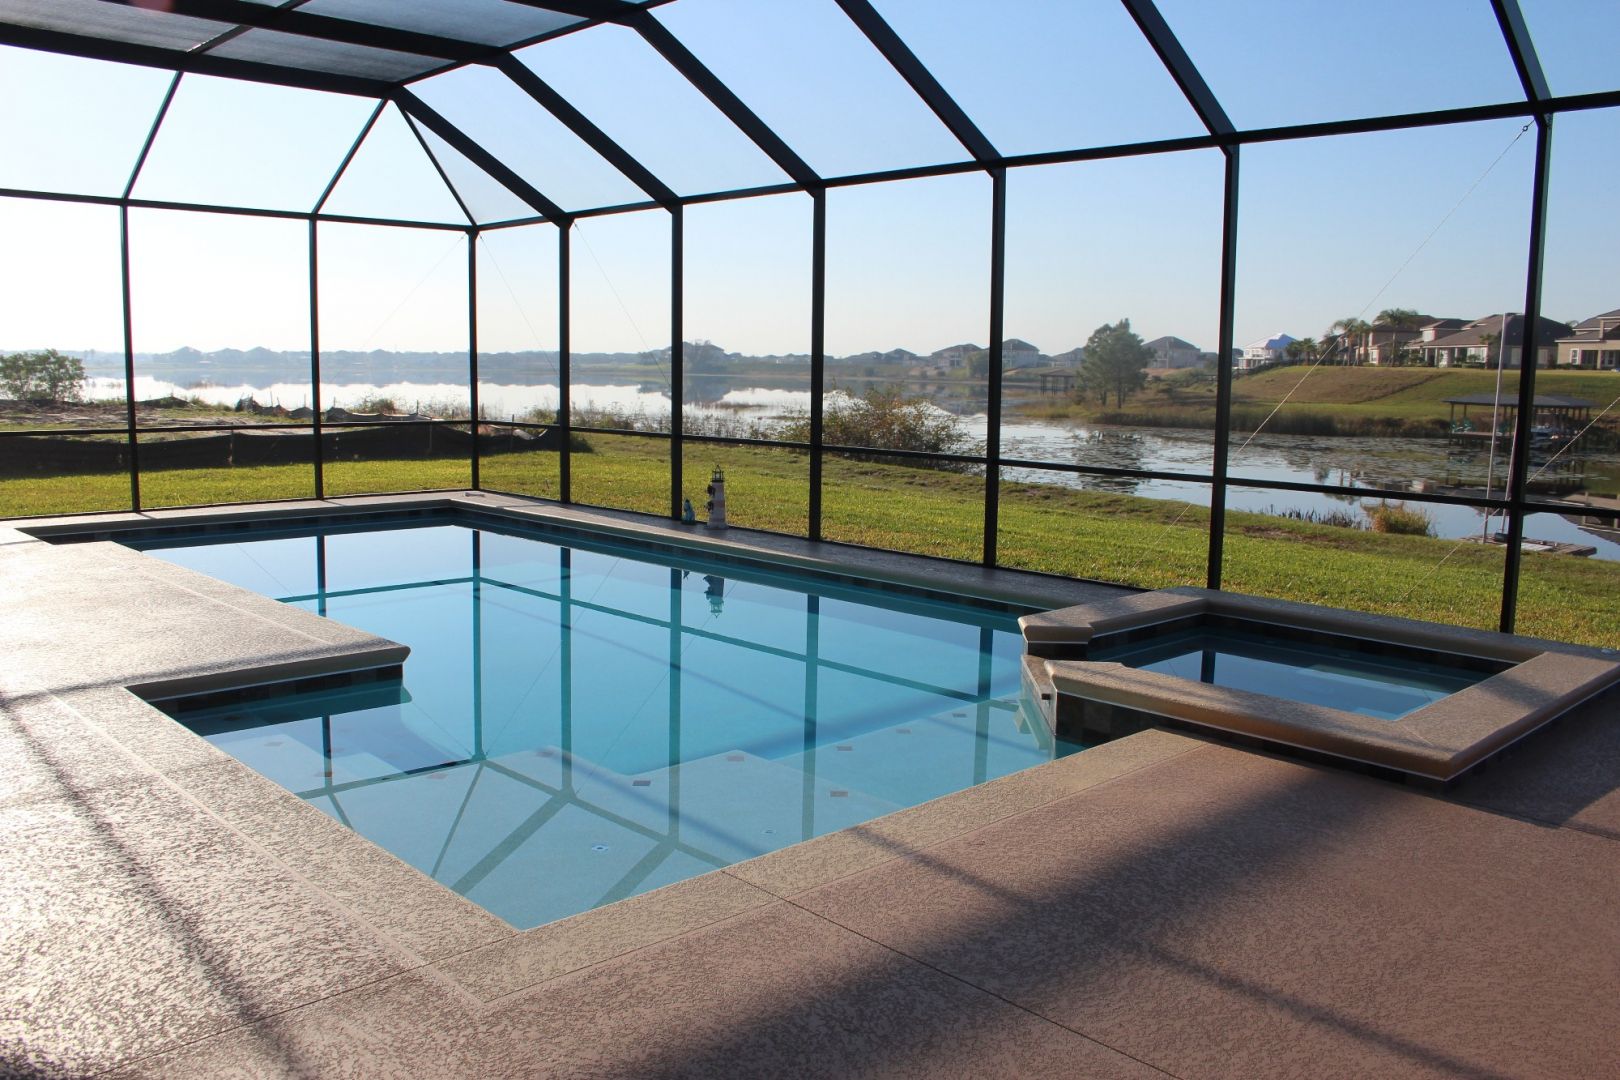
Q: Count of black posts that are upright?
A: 9